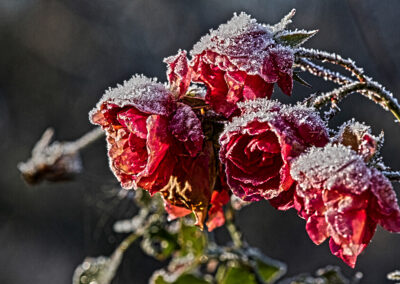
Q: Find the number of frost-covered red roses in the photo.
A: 4